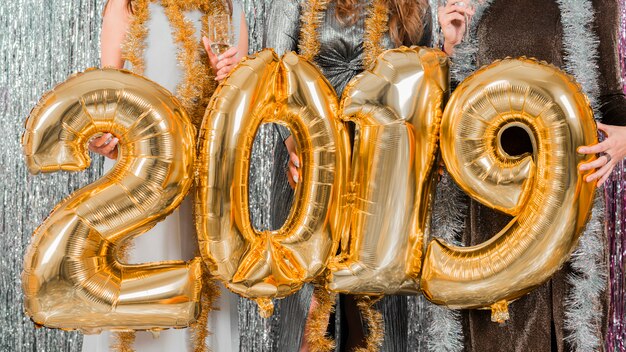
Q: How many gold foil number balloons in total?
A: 4